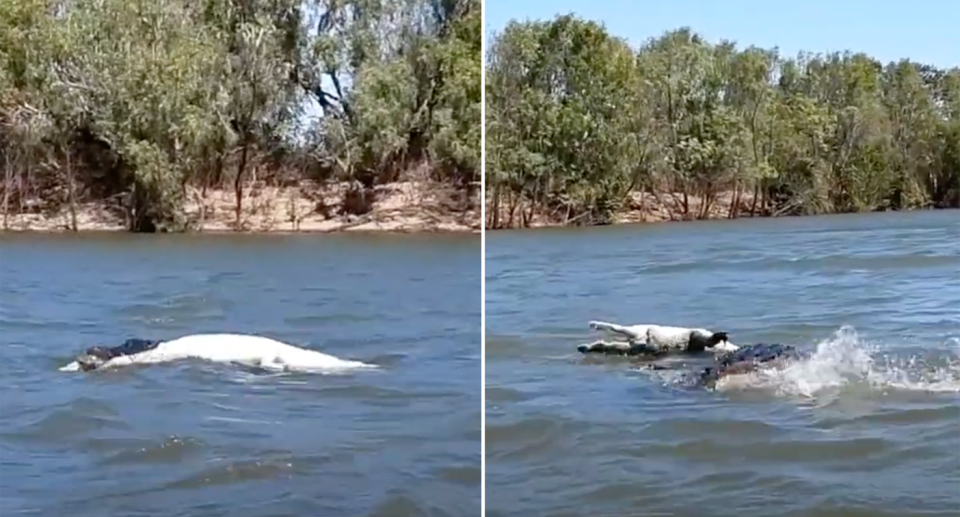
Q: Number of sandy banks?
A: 2